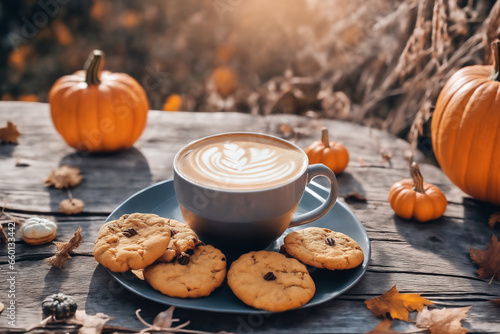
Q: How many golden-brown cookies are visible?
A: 5